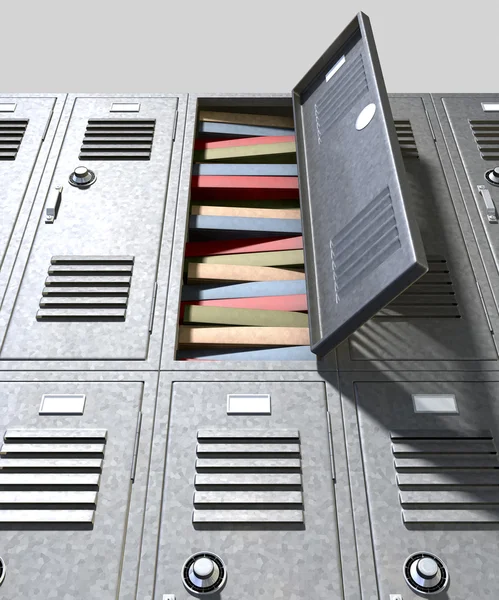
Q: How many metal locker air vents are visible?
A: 11